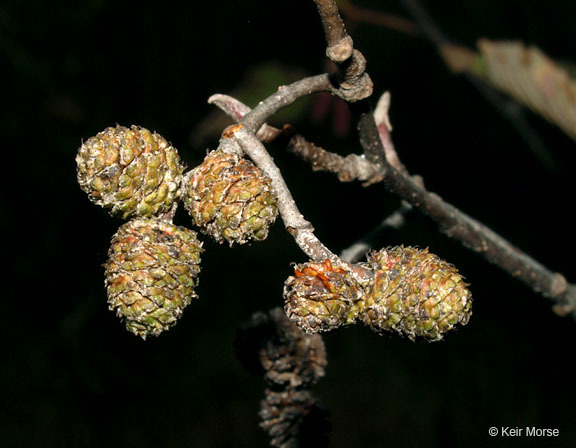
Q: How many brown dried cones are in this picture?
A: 2